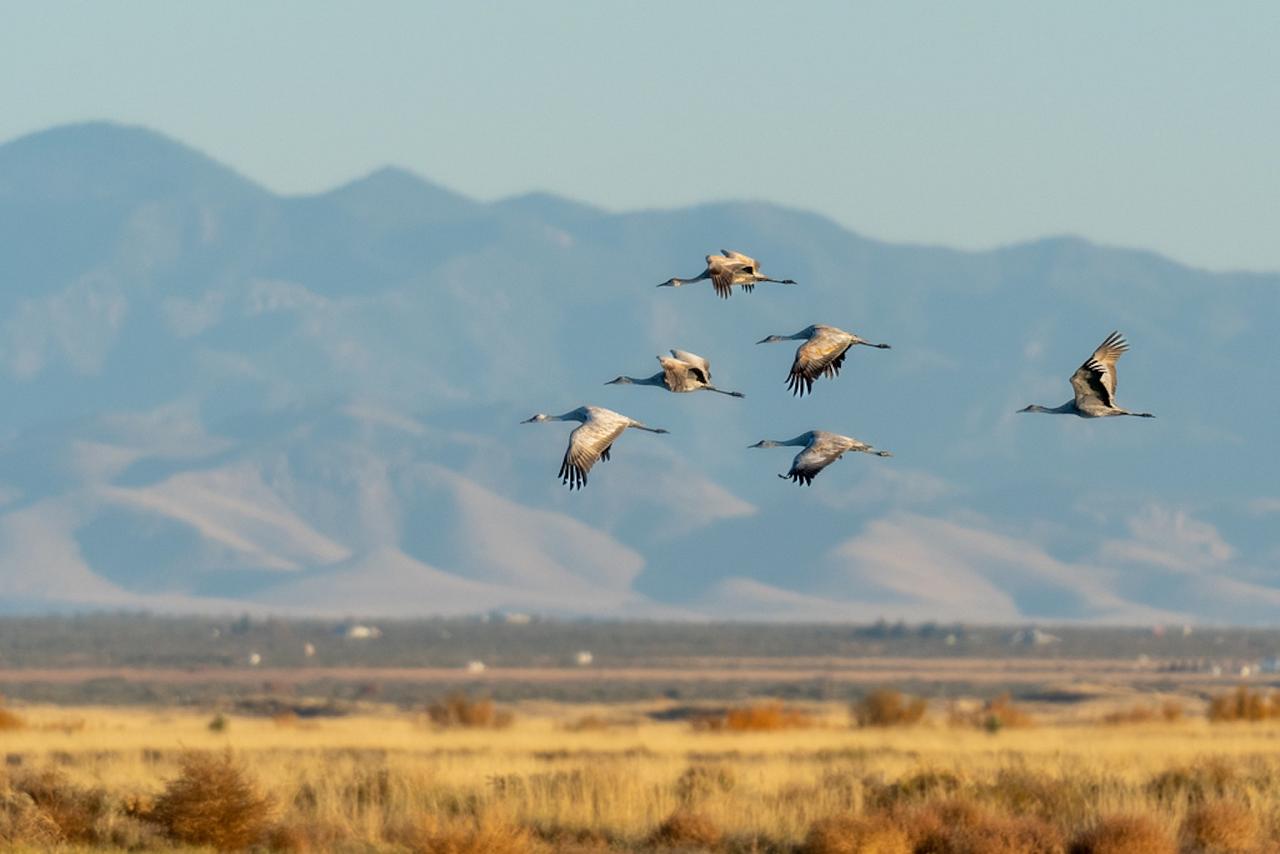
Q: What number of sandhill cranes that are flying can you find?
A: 6